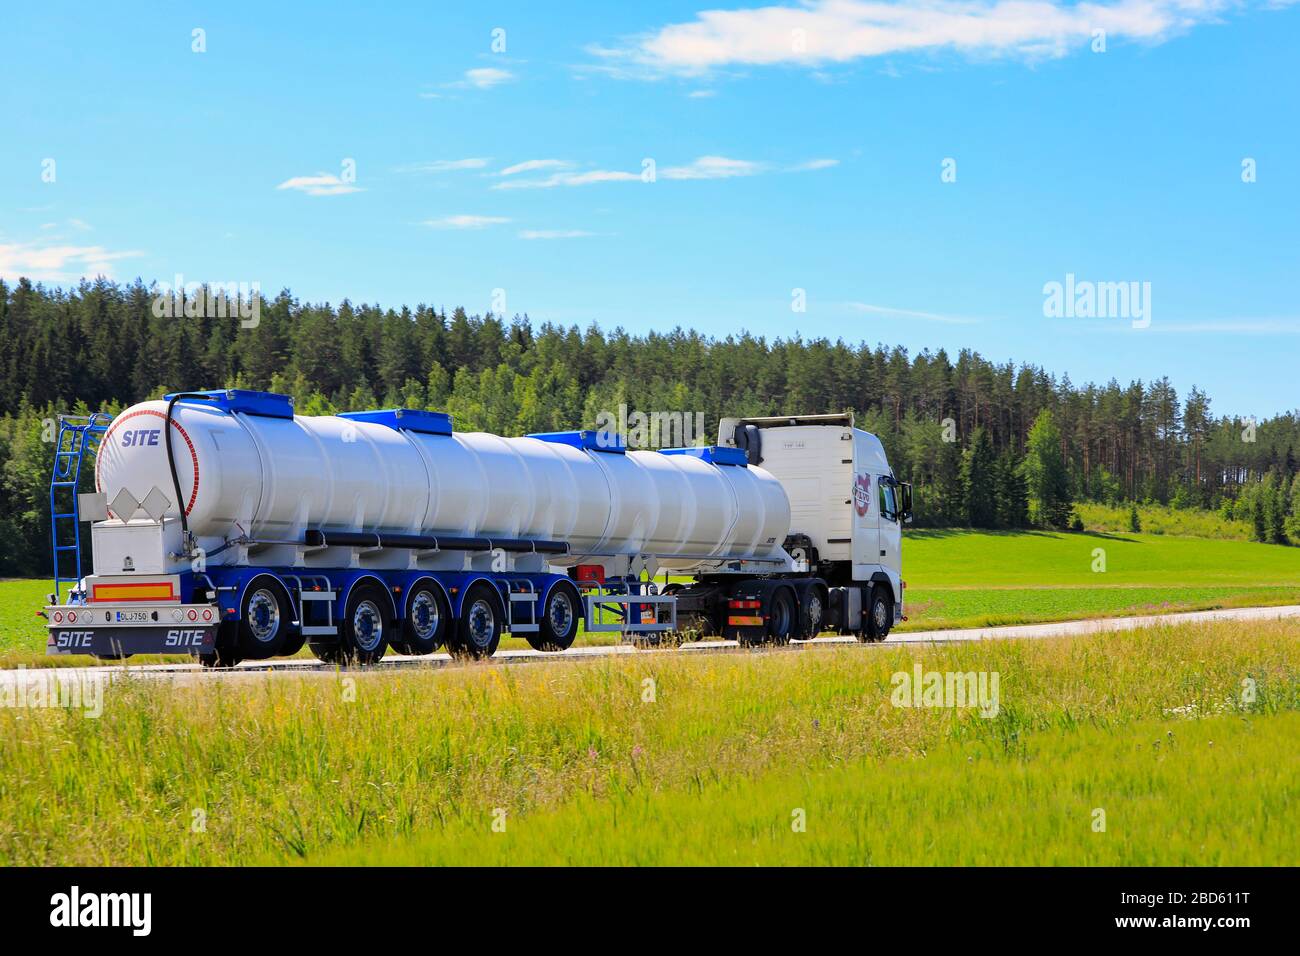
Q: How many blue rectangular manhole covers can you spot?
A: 4